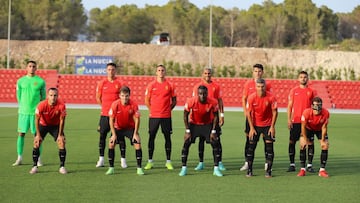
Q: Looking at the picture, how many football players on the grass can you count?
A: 11